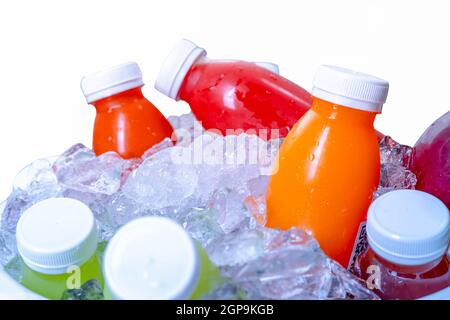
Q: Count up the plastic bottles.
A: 7